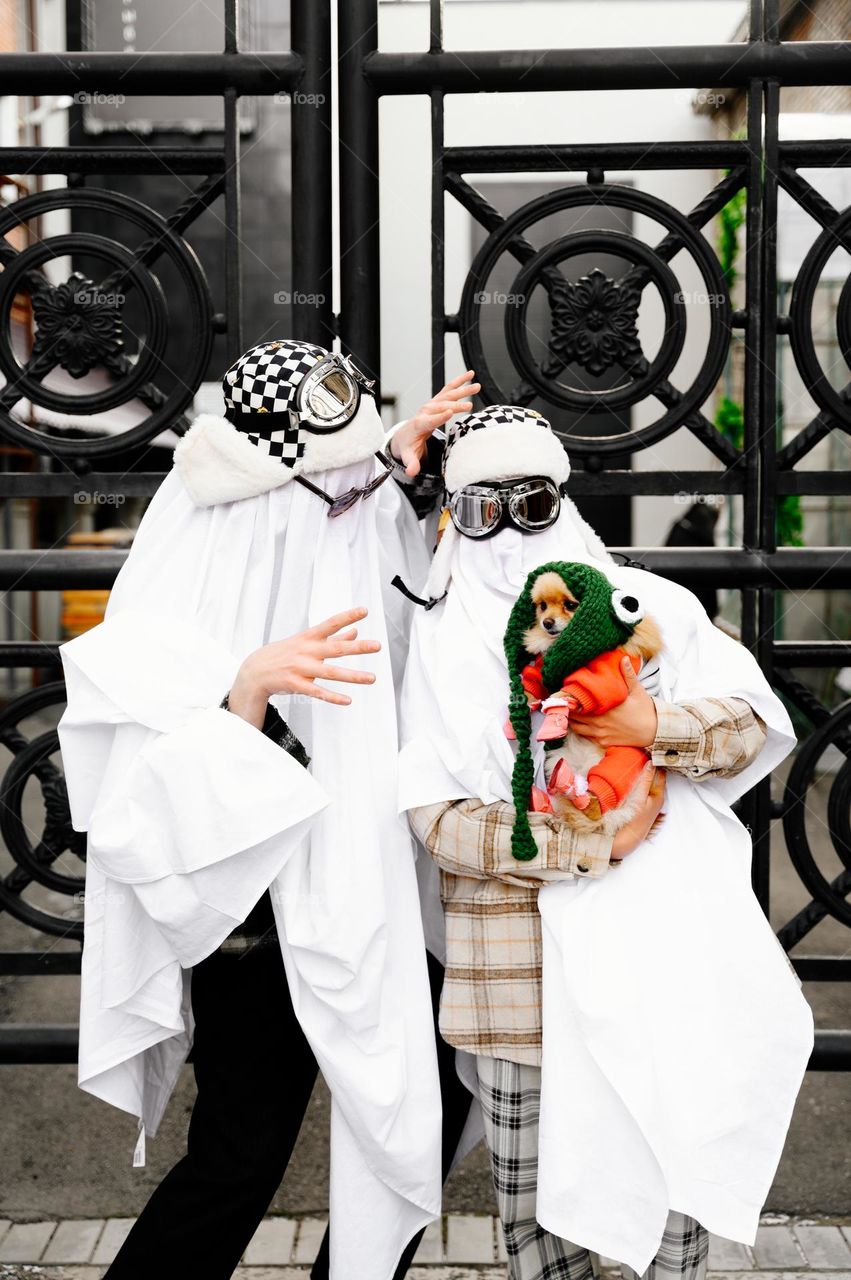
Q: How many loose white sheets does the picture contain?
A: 2